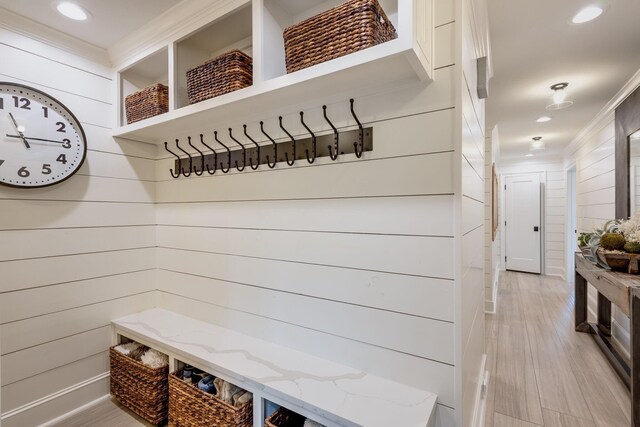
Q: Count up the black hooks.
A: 12